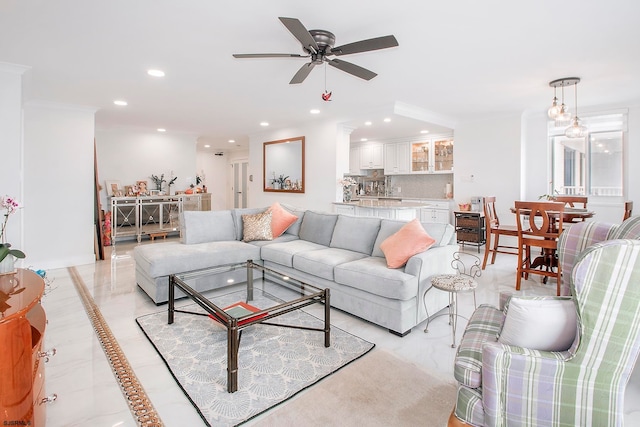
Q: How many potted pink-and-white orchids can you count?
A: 1